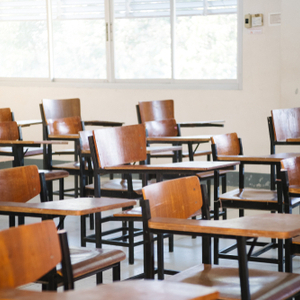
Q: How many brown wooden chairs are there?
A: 14